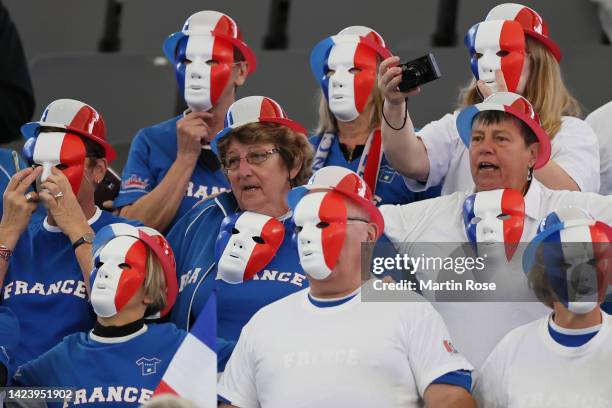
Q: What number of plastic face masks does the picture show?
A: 9